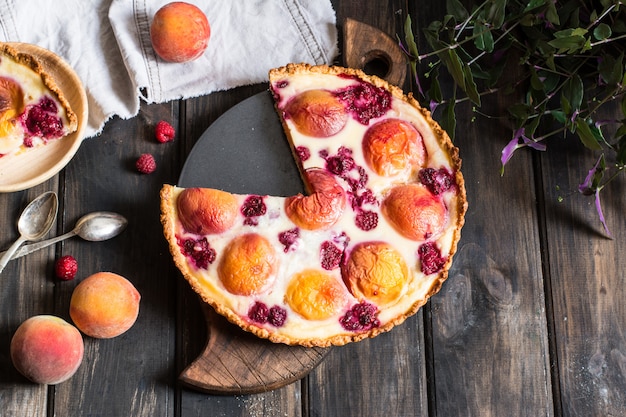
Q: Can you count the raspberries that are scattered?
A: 3